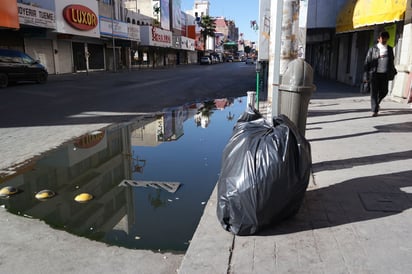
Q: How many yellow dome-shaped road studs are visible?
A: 3